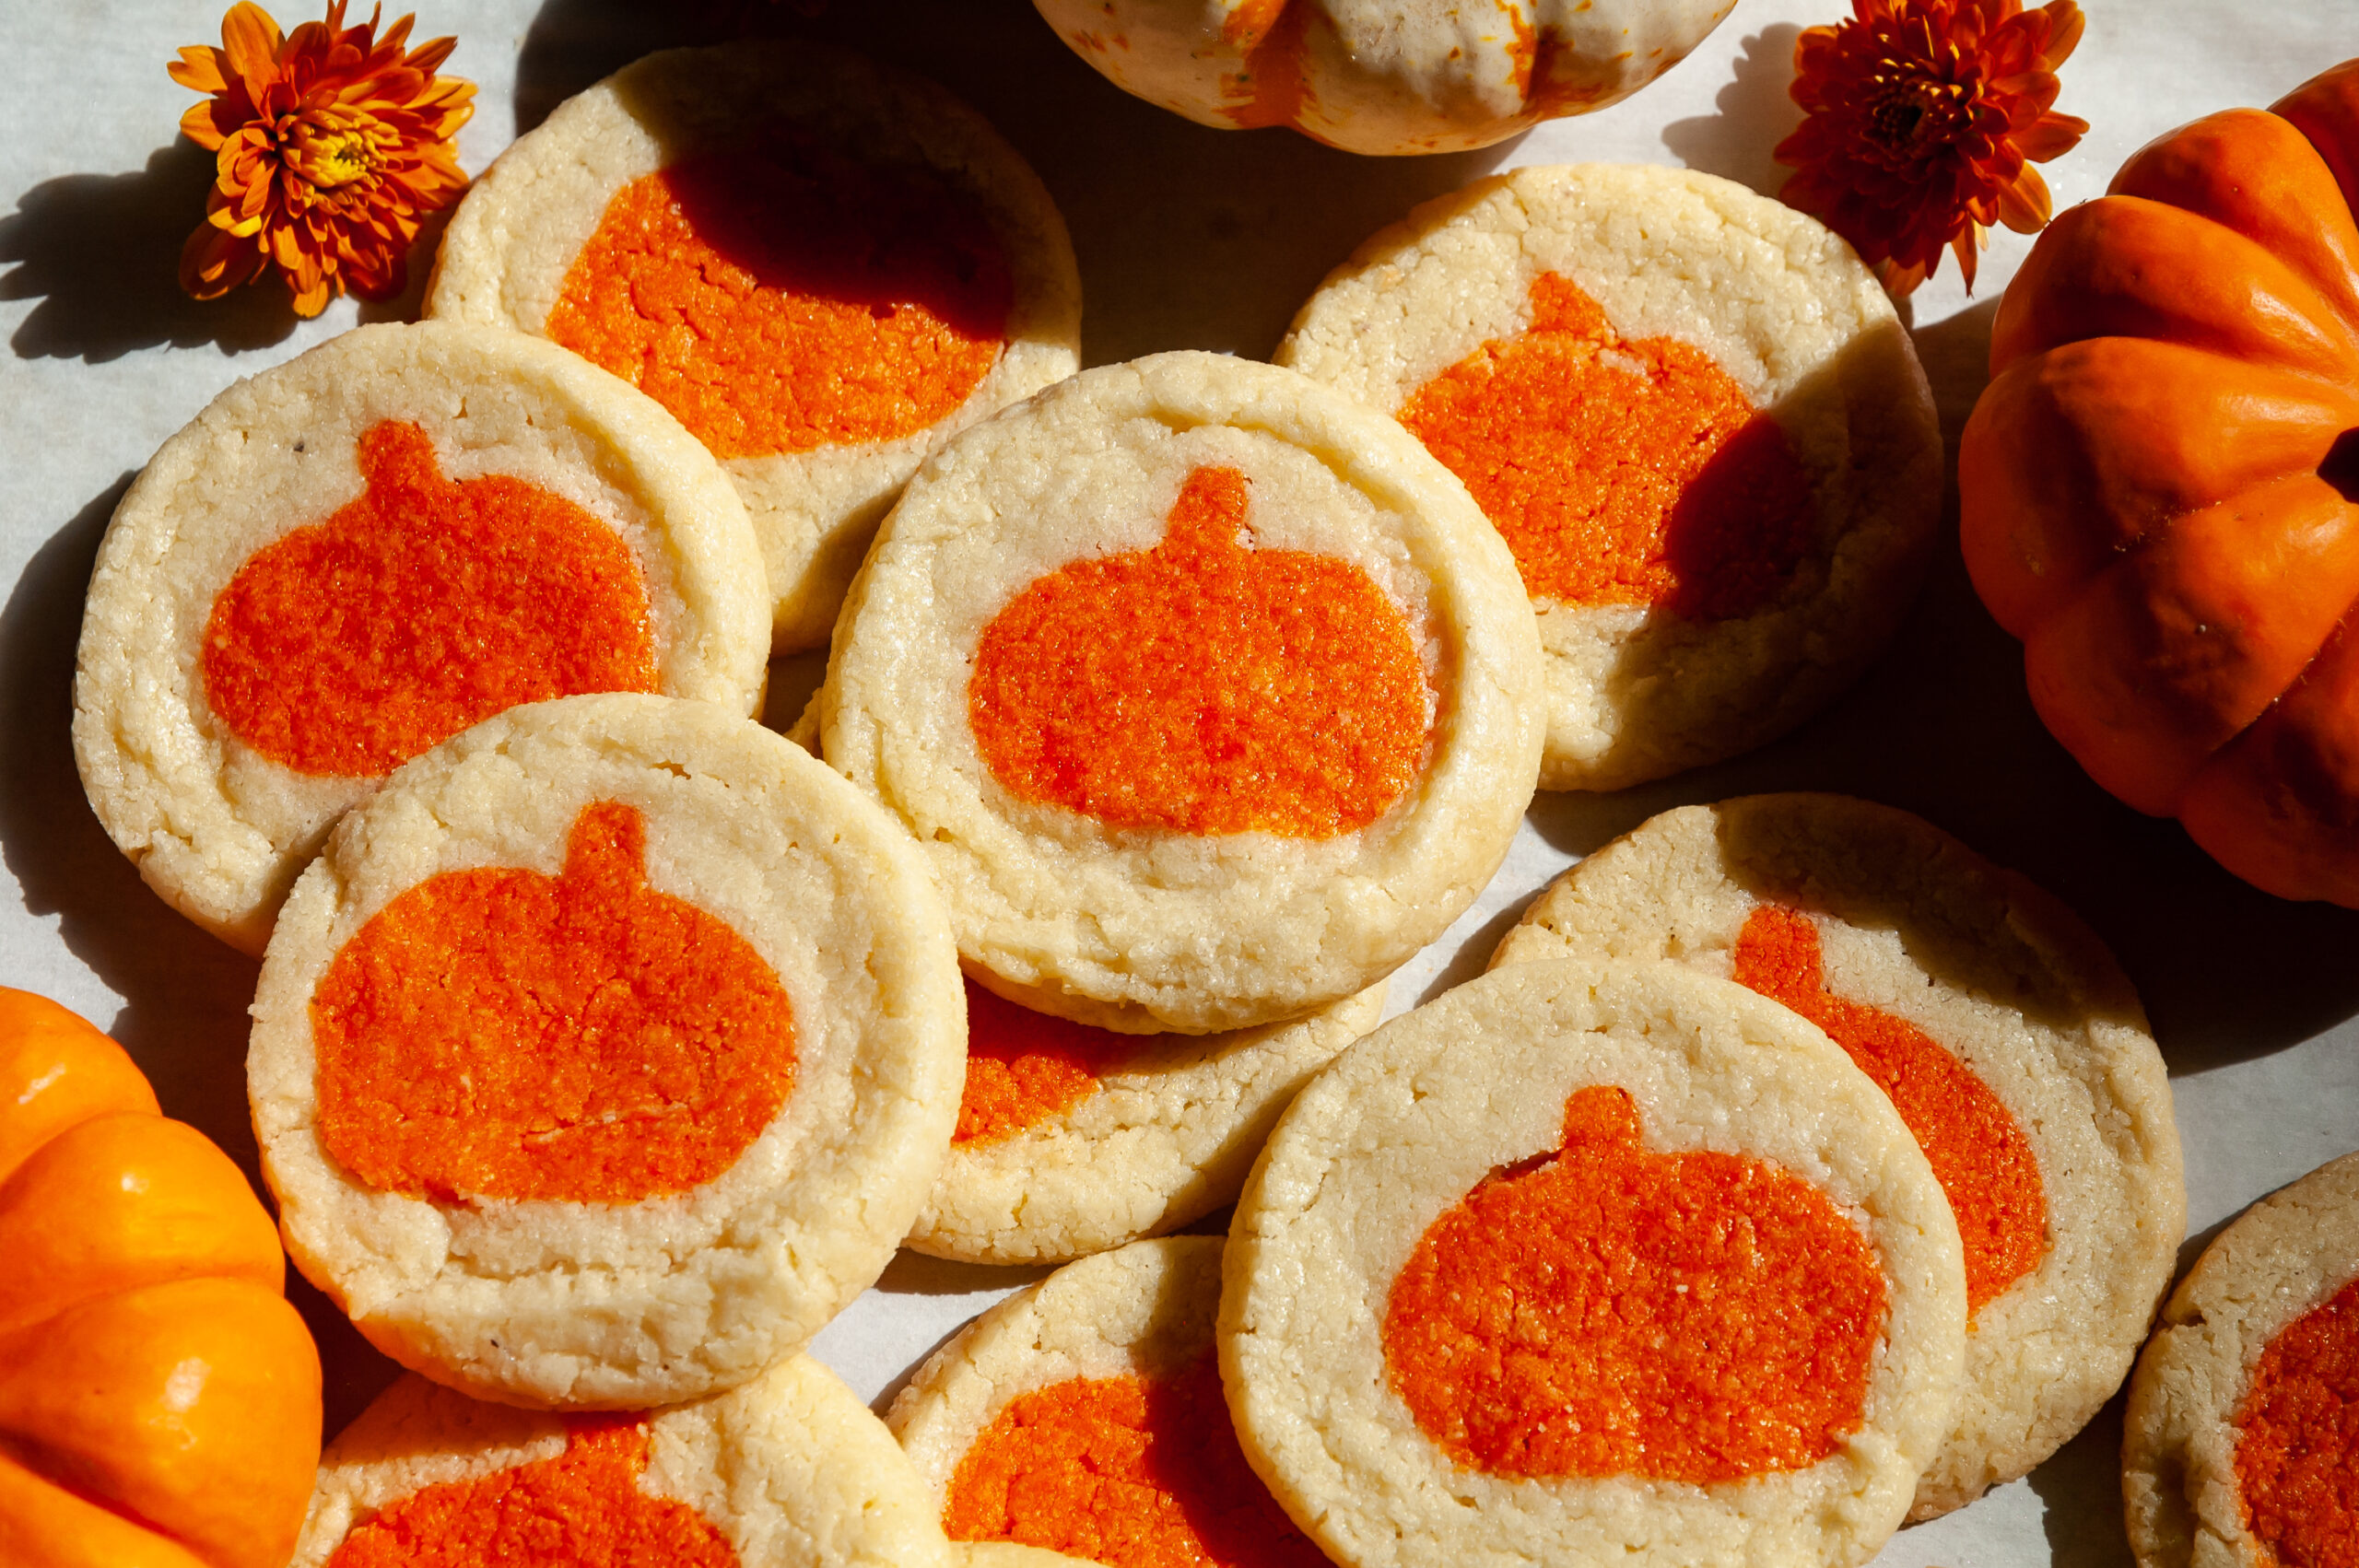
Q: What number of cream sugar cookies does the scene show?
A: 11